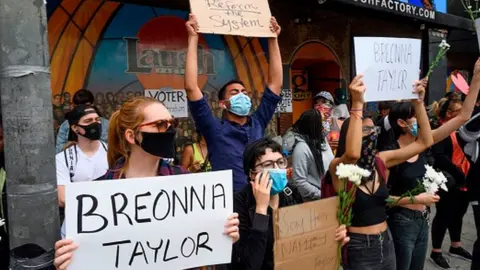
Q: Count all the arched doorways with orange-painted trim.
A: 1